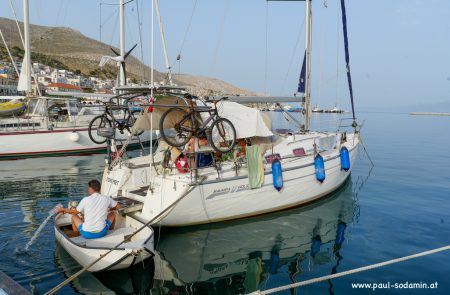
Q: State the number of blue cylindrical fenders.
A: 3